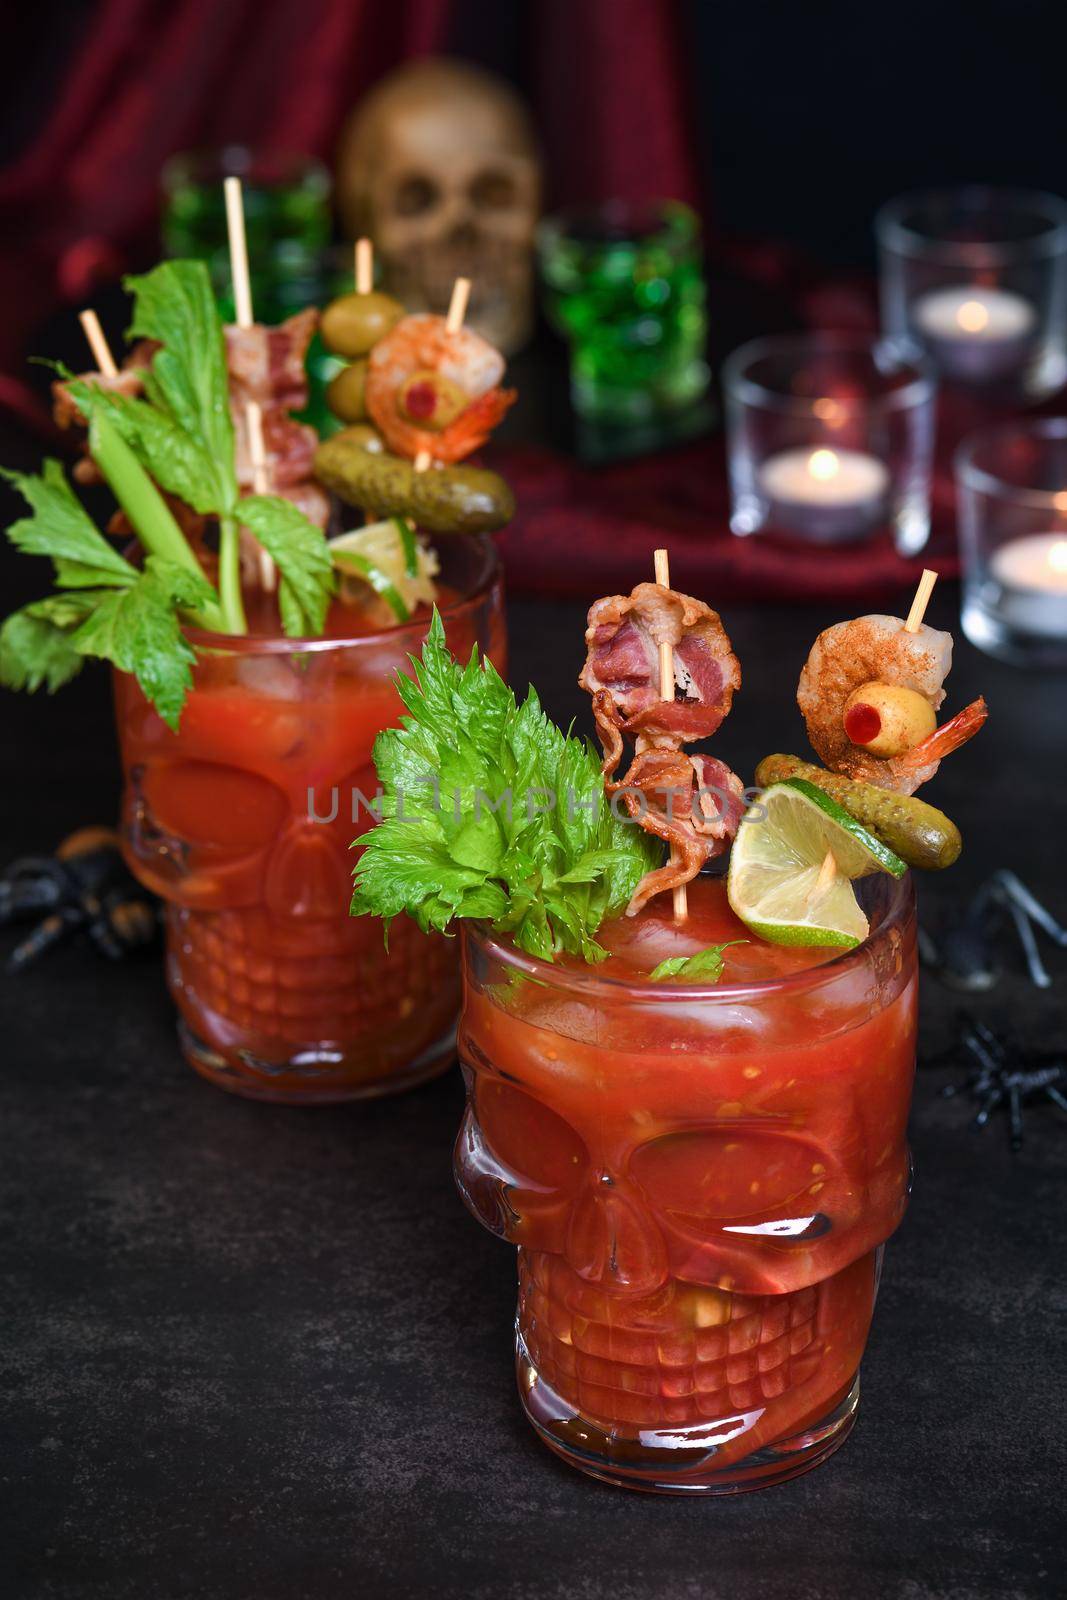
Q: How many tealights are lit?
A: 3